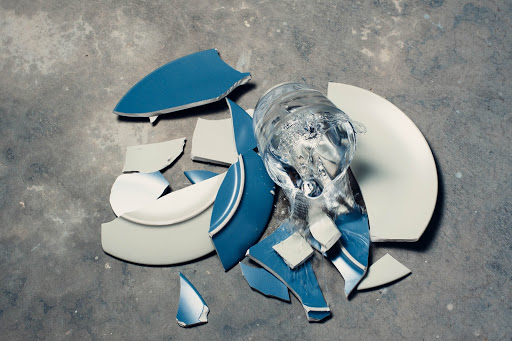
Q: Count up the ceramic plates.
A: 2